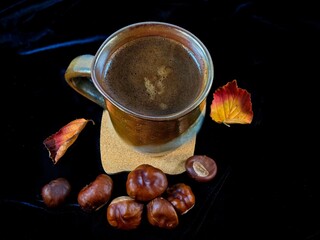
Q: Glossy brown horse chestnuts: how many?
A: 7